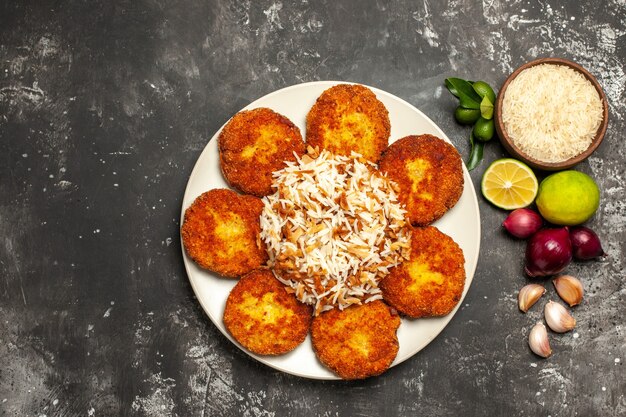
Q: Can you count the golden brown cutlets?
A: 7